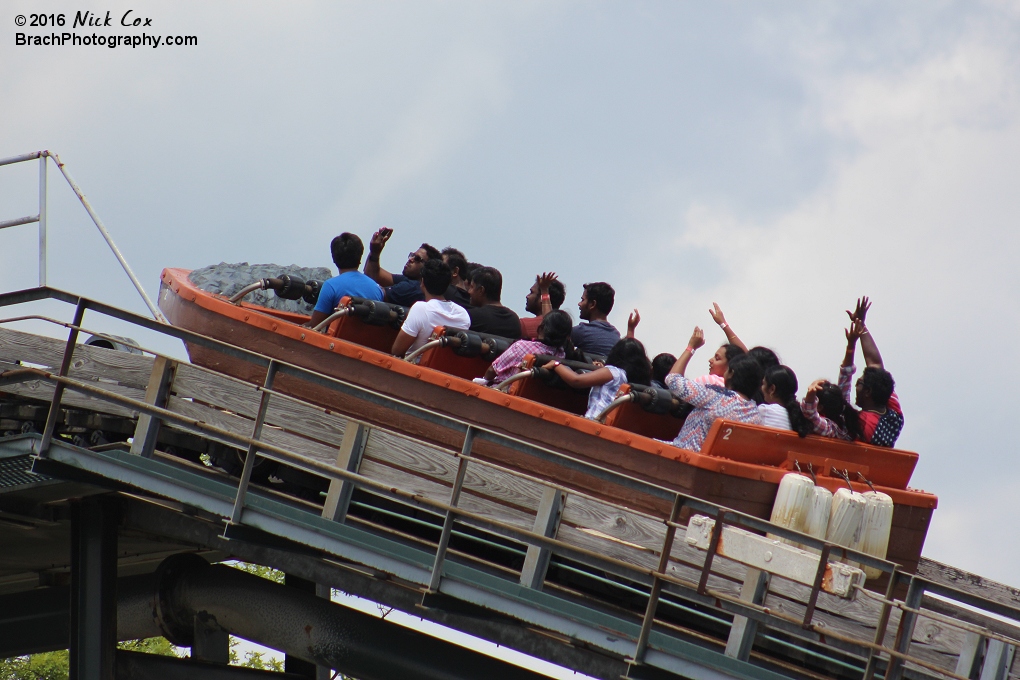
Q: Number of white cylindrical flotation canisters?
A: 4